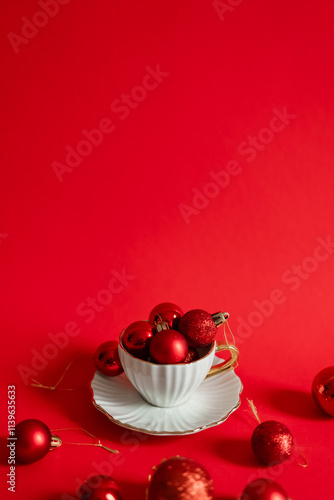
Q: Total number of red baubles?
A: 12